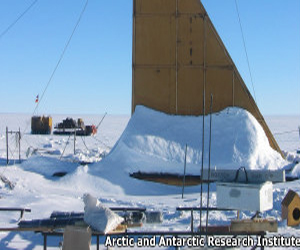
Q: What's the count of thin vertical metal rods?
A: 3